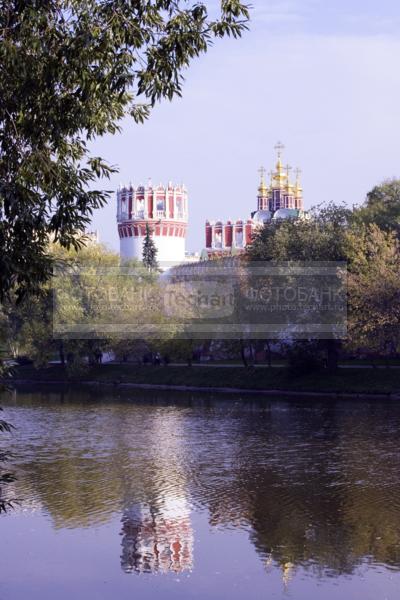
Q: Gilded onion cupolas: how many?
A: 5